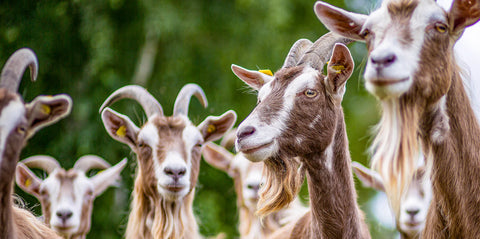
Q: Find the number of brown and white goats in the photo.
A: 7